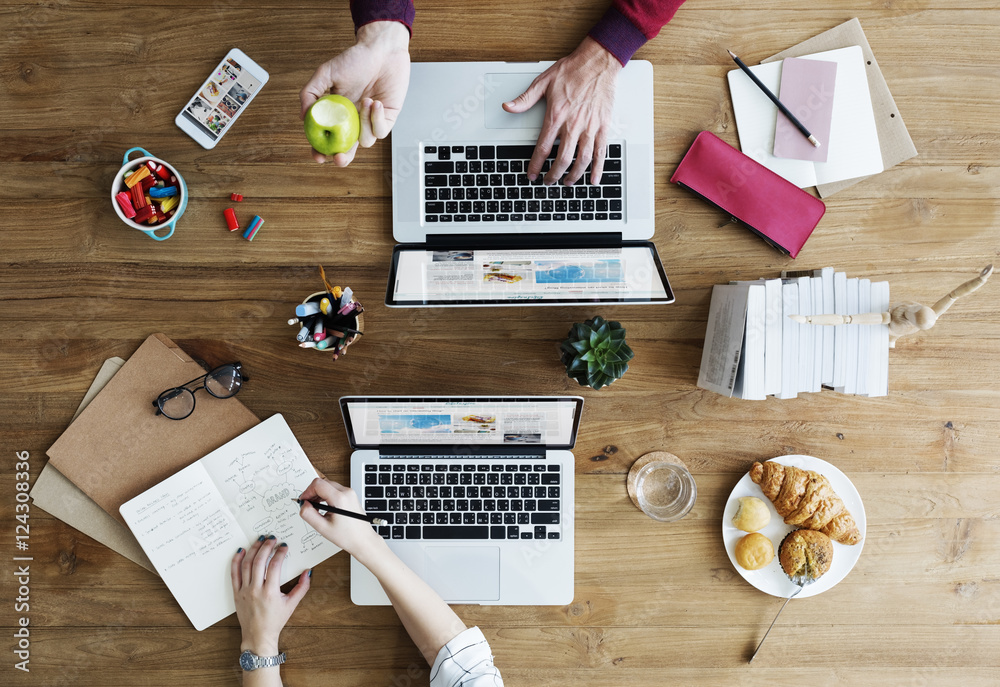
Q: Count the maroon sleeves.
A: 2